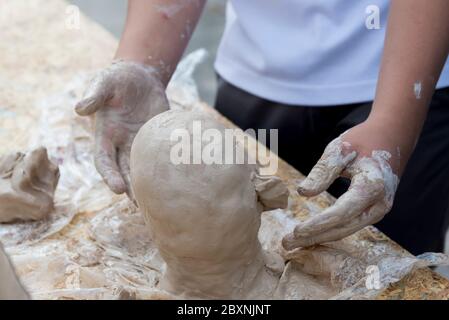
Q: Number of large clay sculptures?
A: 1